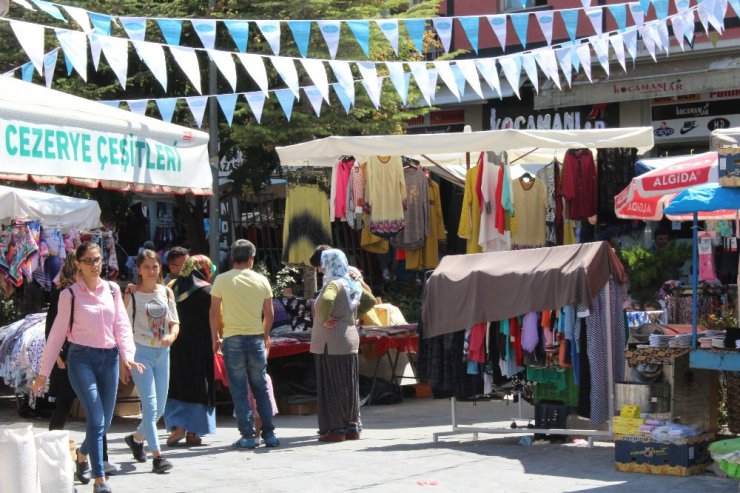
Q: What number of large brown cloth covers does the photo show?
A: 1